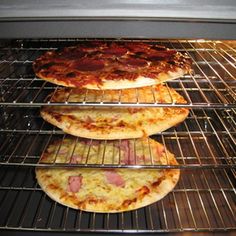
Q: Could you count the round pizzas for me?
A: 3